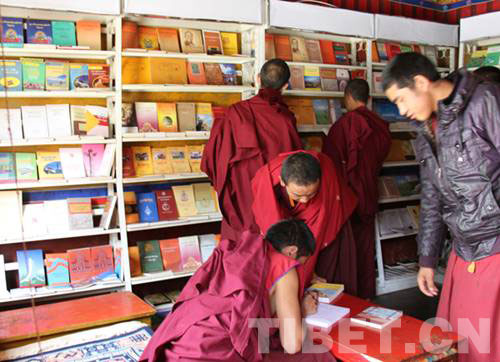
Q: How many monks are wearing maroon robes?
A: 4